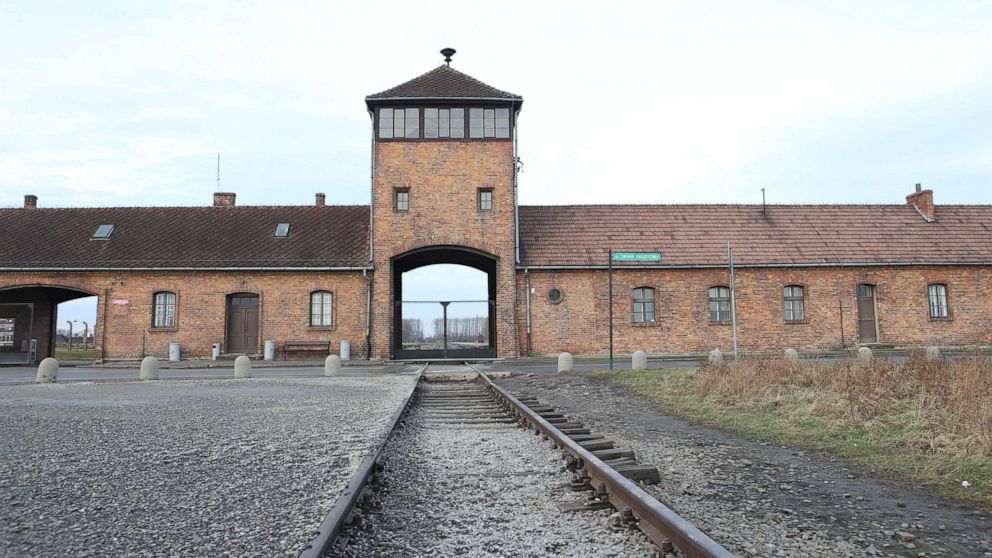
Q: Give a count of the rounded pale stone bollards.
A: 10